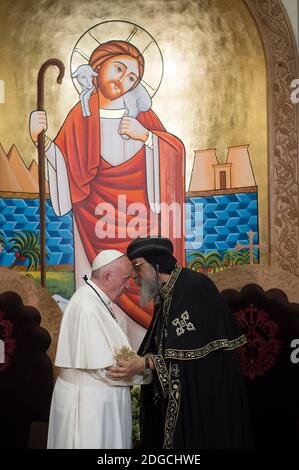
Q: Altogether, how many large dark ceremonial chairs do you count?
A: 2